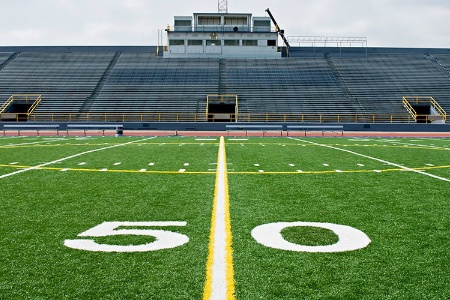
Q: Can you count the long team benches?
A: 4